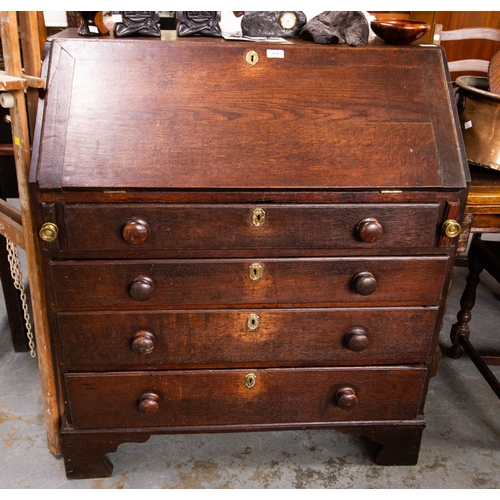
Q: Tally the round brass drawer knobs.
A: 2